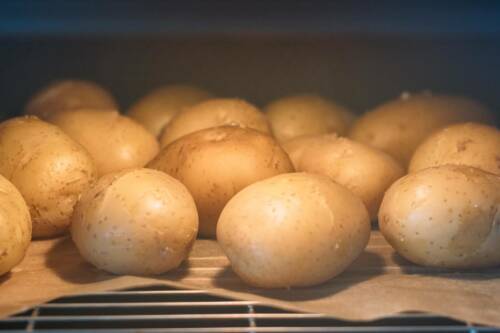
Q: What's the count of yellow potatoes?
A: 14